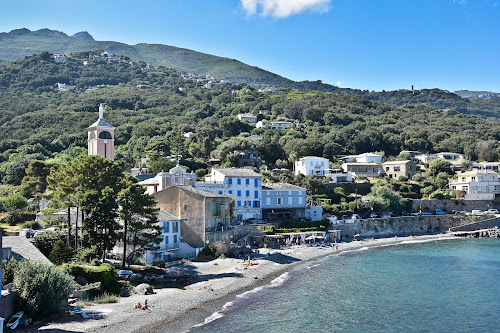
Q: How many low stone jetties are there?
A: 1